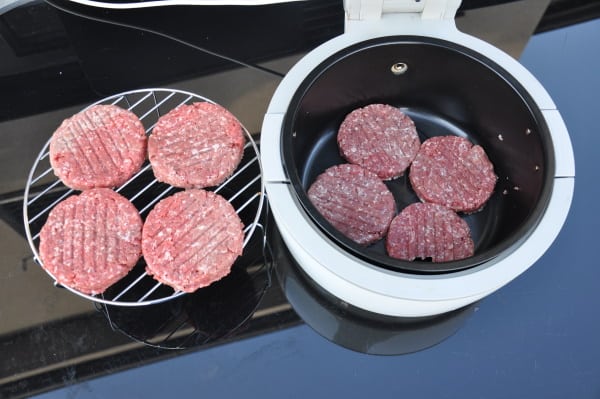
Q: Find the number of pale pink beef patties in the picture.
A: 4